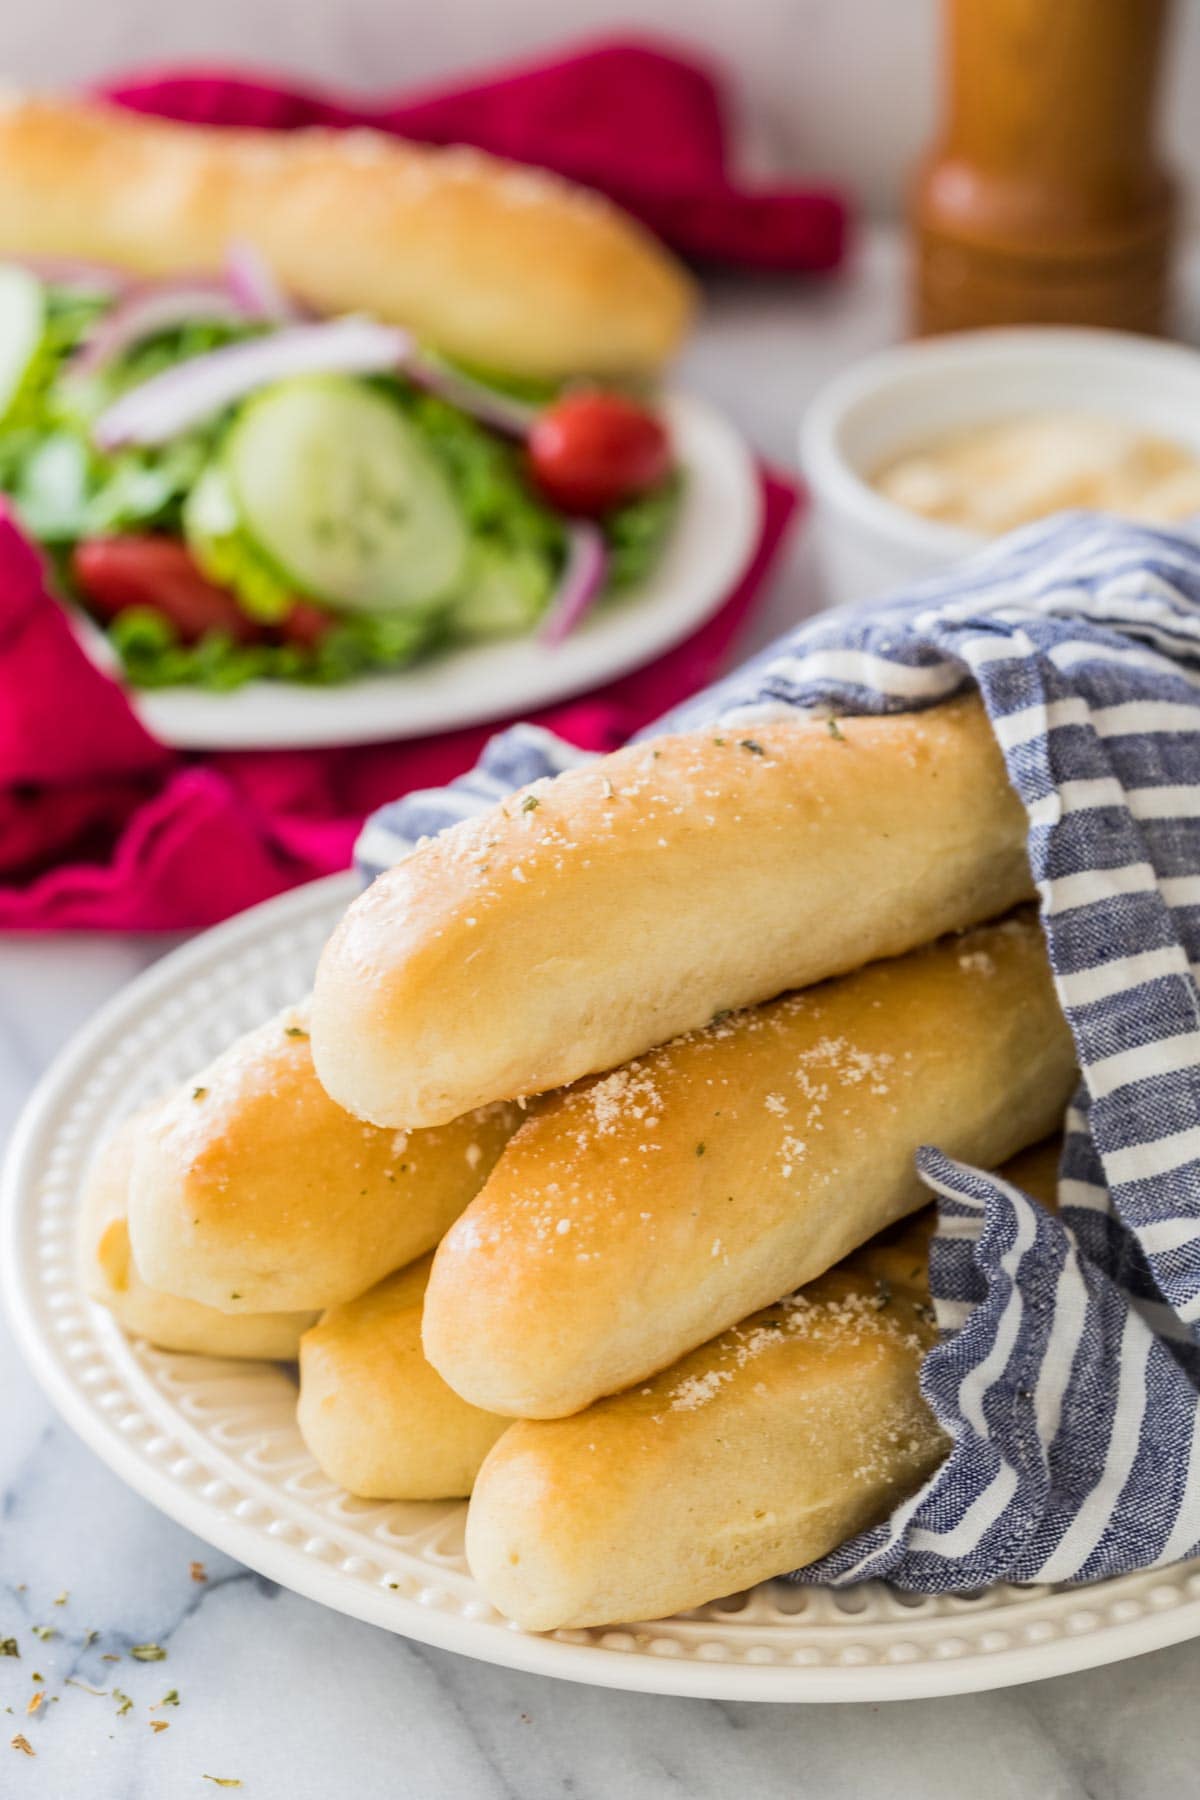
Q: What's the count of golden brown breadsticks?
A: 7